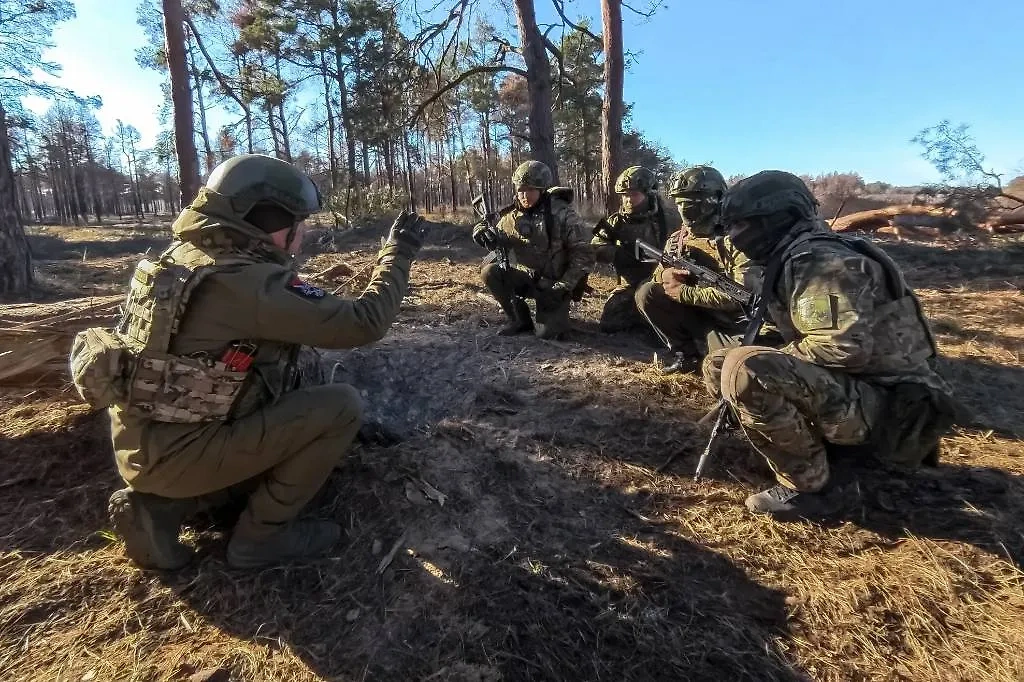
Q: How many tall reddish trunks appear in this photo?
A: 3